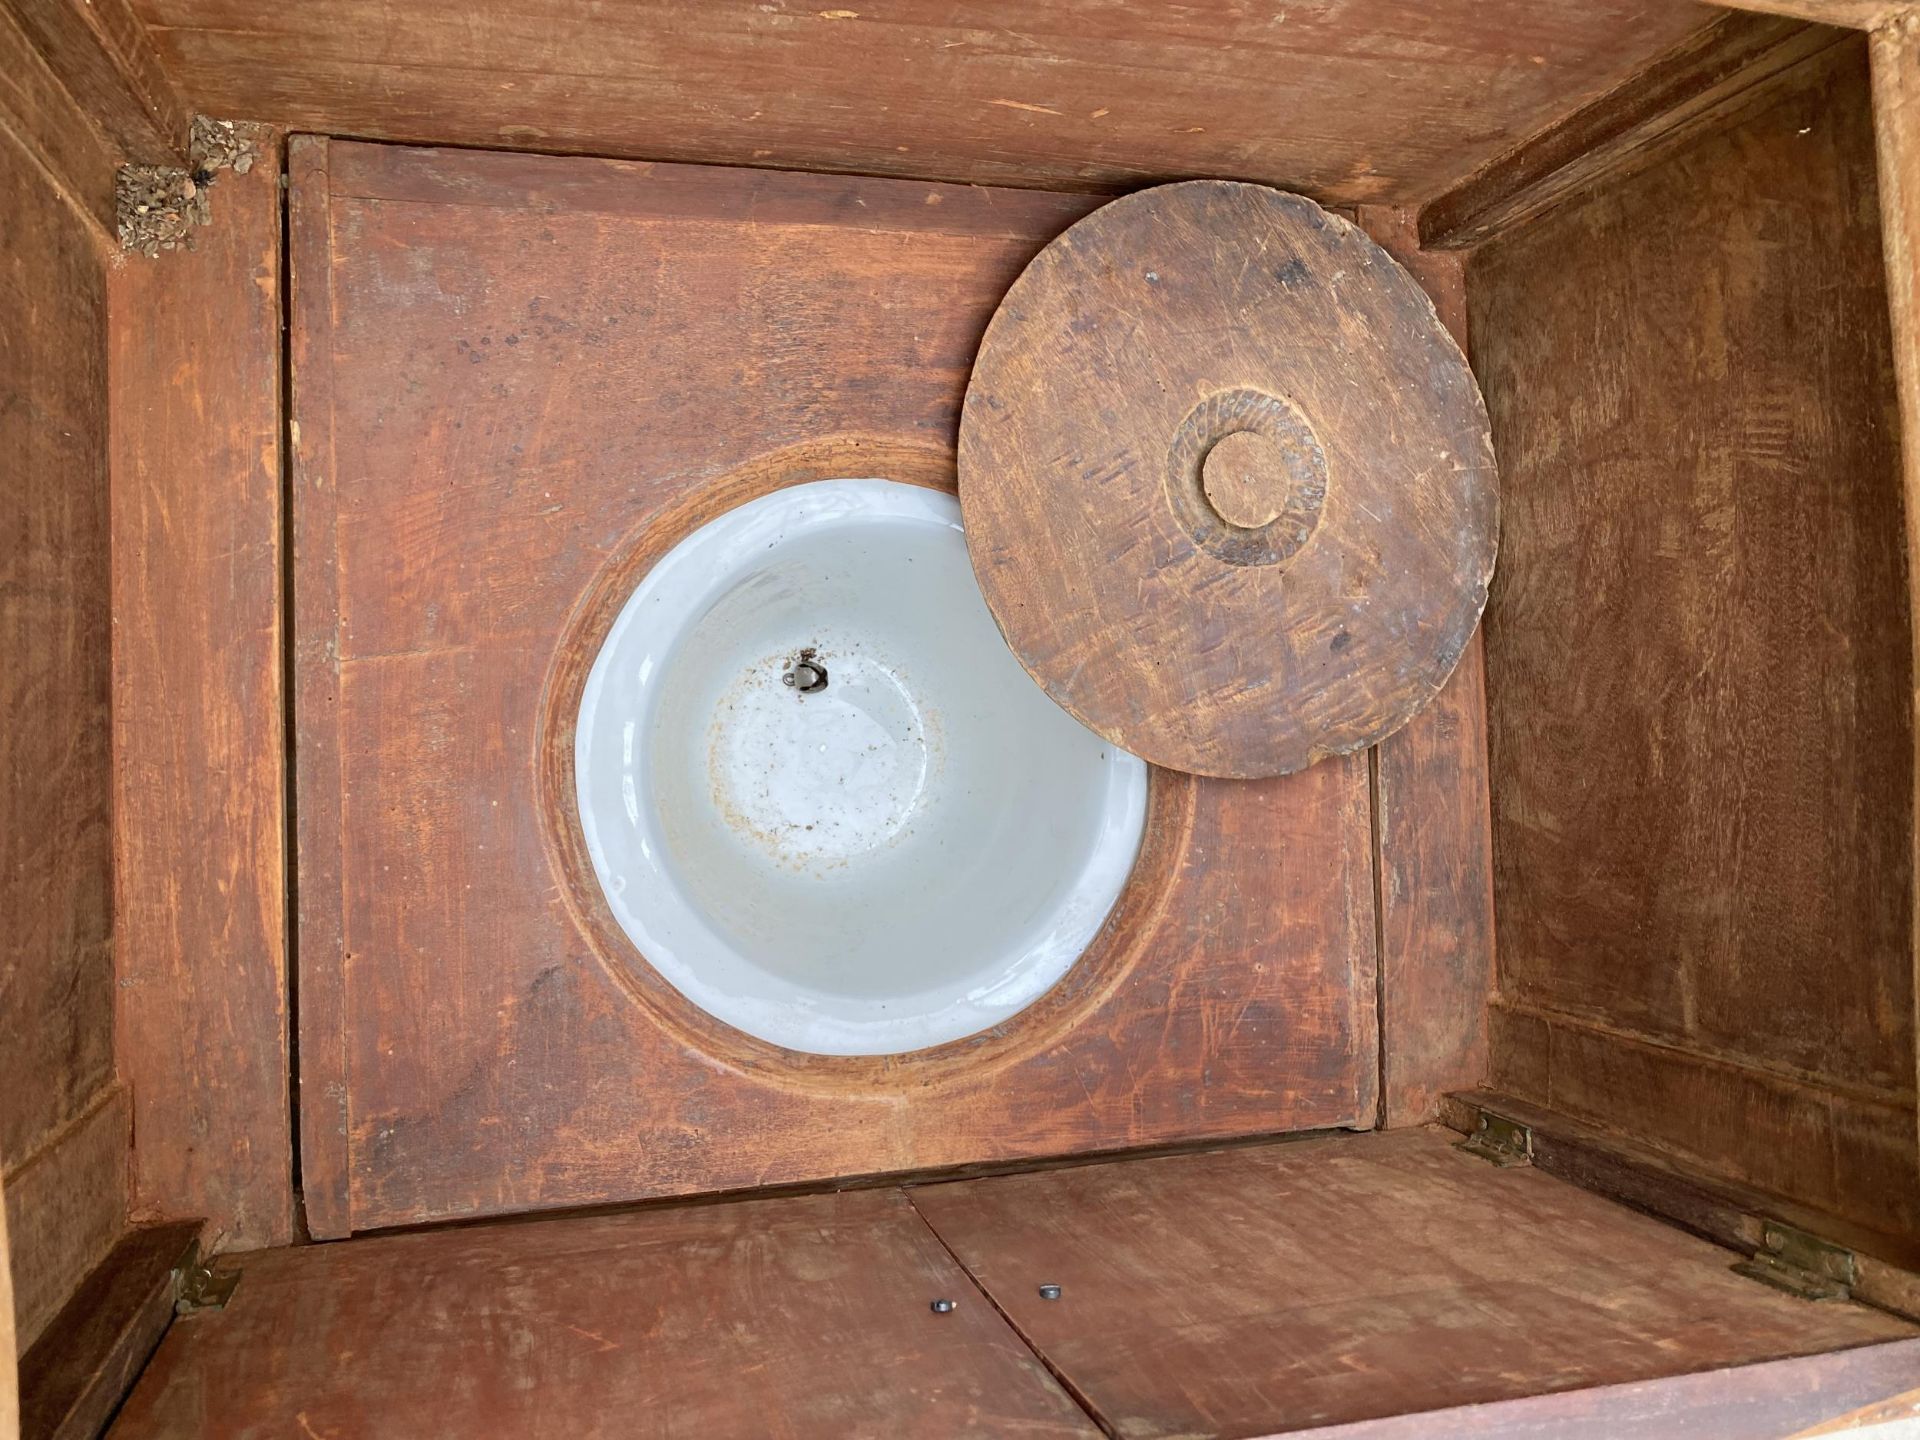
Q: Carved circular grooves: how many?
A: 2